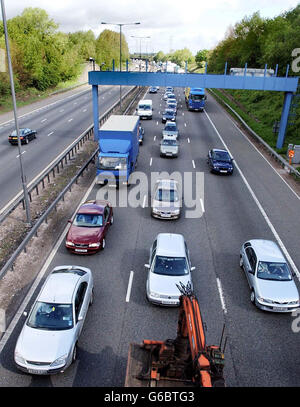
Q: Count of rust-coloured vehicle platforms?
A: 1